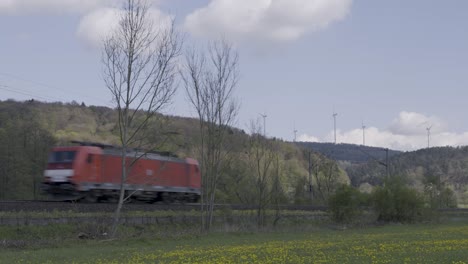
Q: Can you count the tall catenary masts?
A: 2